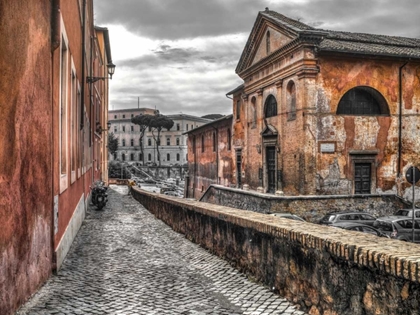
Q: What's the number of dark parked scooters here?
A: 1